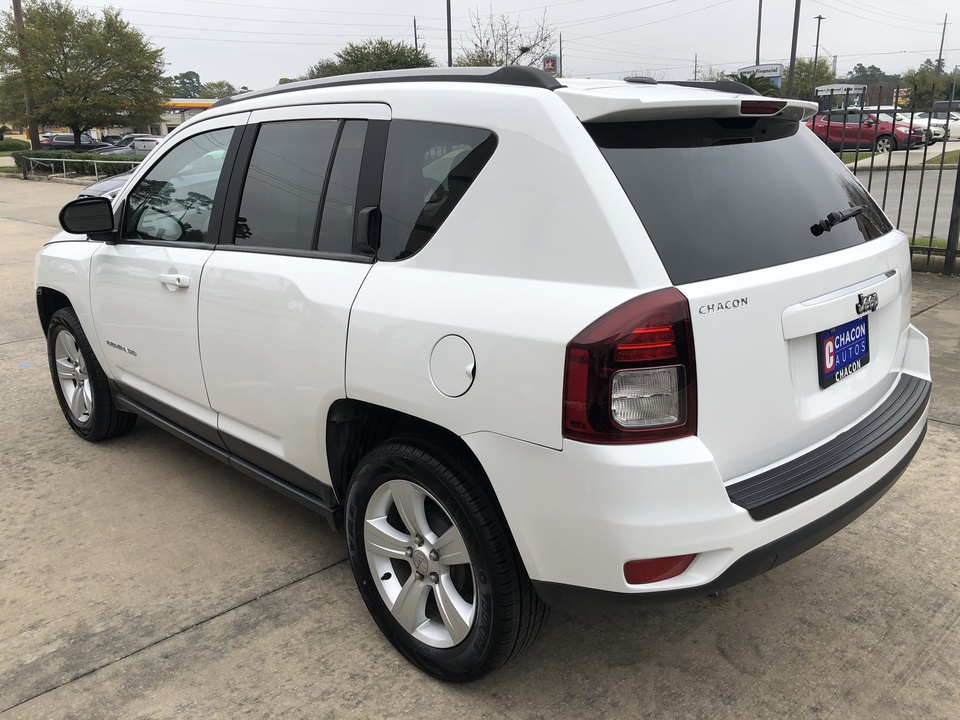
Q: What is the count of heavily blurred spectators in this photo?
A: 0